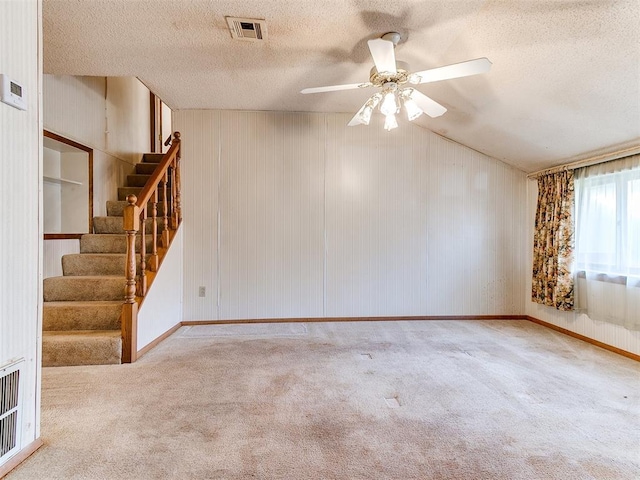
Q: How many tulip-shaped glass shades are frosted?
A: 4